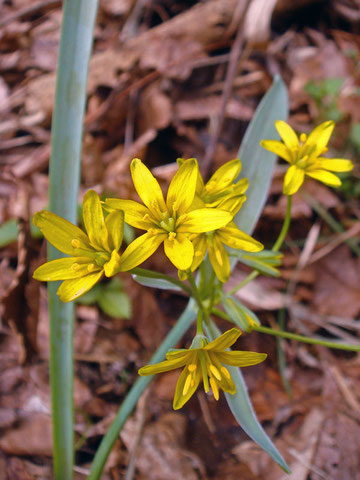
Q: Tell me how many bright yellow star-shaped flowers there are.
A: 6